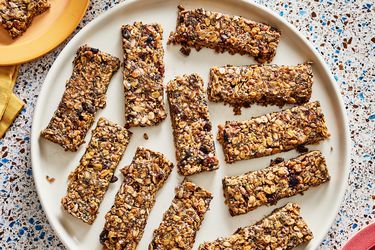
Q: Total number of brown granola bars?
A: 12